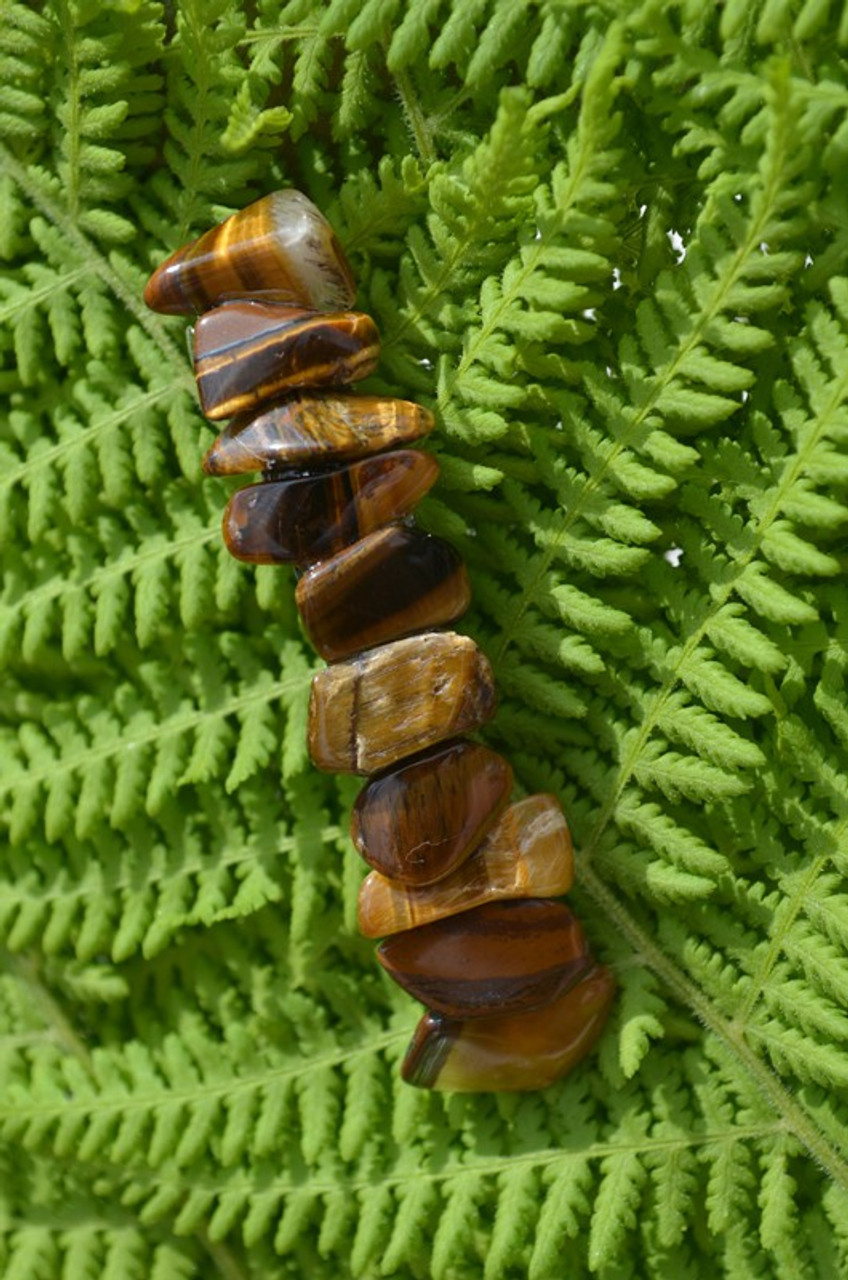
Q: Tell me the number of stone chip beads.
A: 10